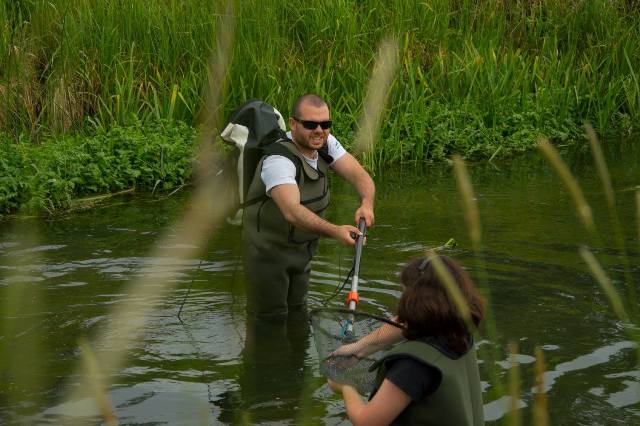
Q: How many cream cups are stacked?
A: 0